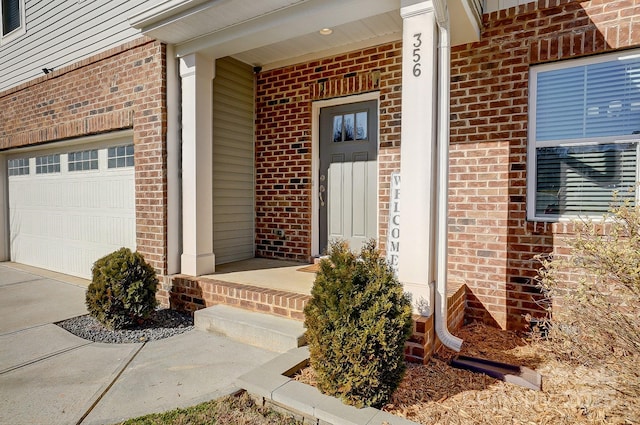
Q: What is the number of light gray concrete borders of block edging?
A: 1